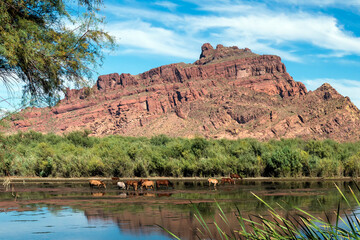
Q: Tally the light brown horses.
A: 3